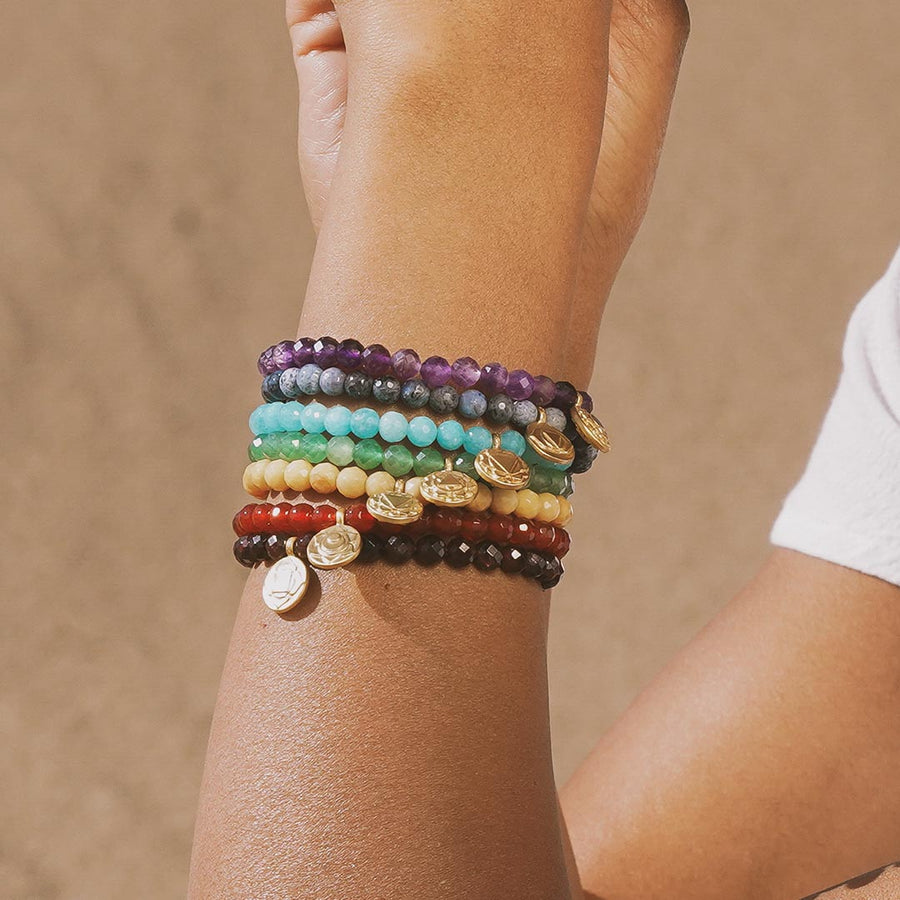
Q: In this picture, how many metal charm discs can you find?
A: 7